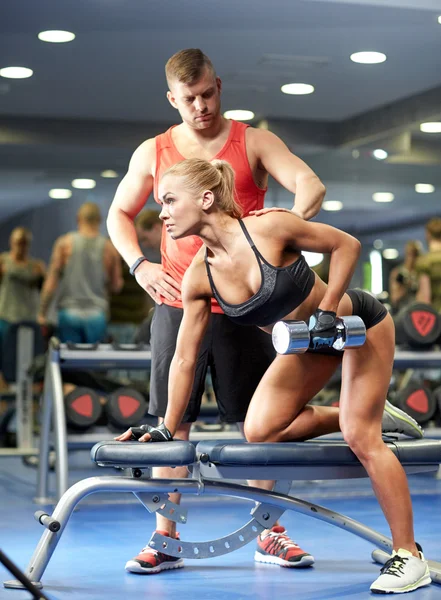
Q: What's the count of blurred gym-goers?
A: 5